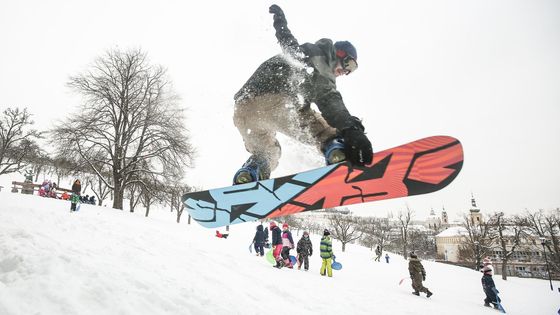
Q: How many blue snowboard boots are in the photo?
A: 2